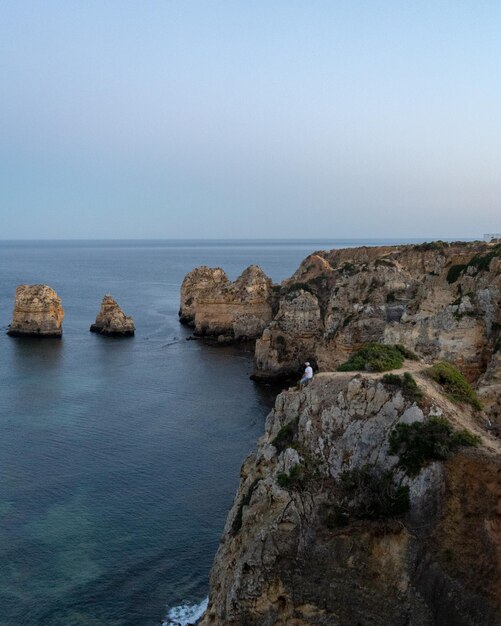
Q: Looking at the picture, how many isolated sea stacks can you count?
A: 2